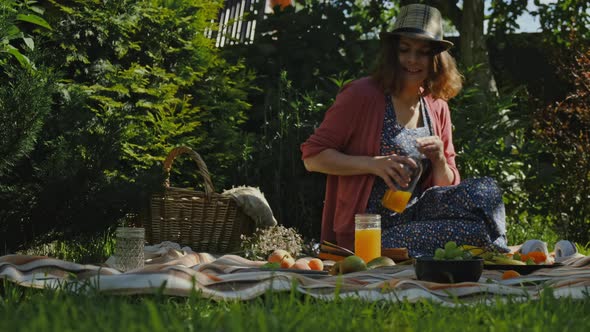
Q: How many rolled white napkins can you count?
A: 2